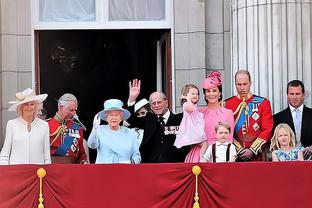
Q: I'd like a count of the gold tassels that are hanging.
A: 2